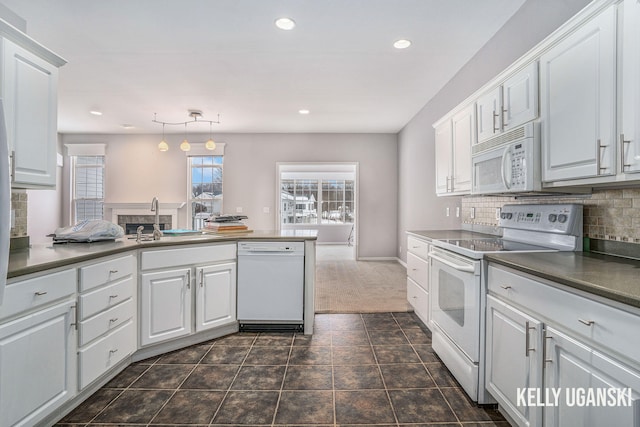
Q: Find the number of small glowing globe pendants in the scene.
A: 3